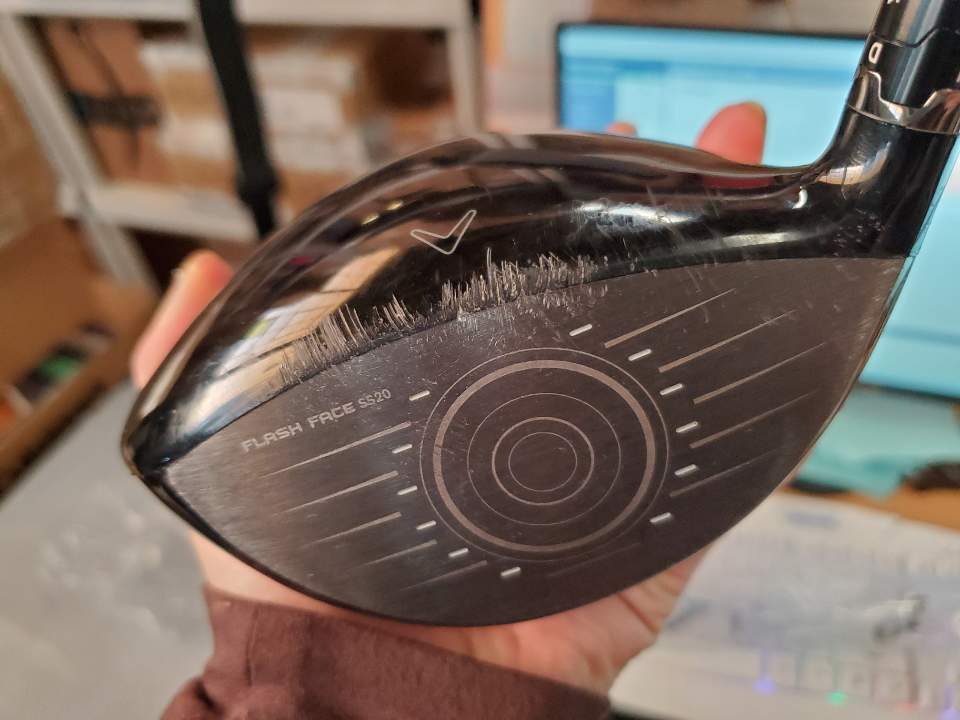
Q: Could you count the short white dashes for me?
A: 12